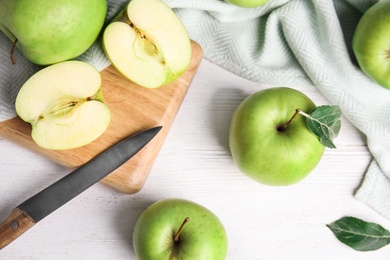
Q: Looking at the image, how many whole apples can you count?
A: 5